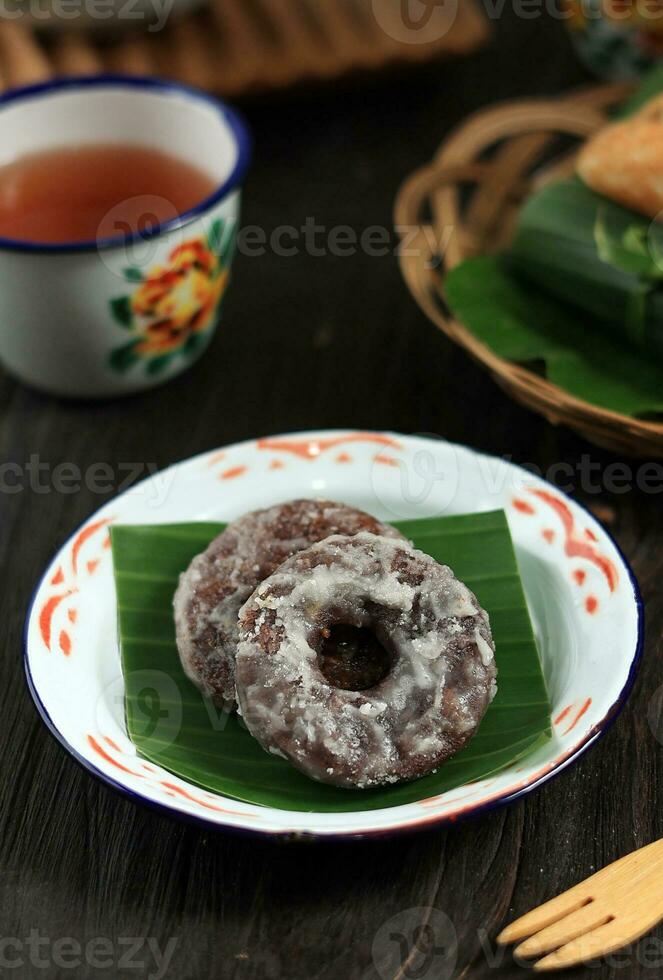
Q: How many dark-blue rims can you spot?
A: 2